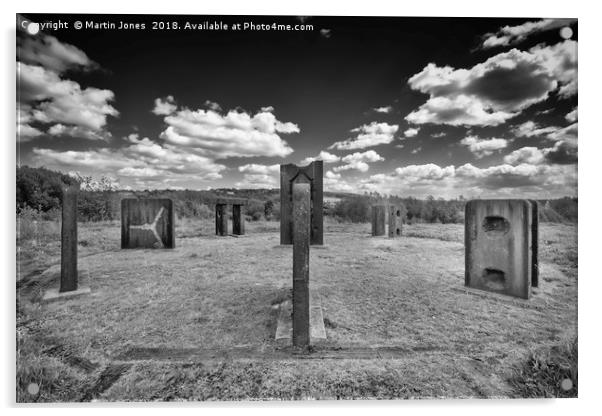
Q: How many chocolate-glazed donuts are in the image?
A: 0